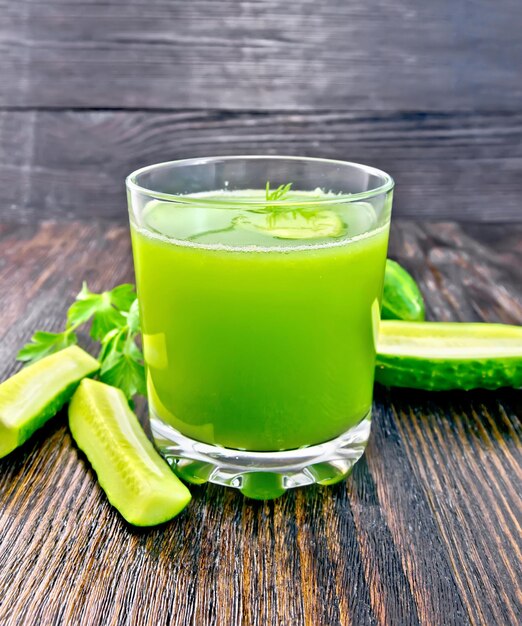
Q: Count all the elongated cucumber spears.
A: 2